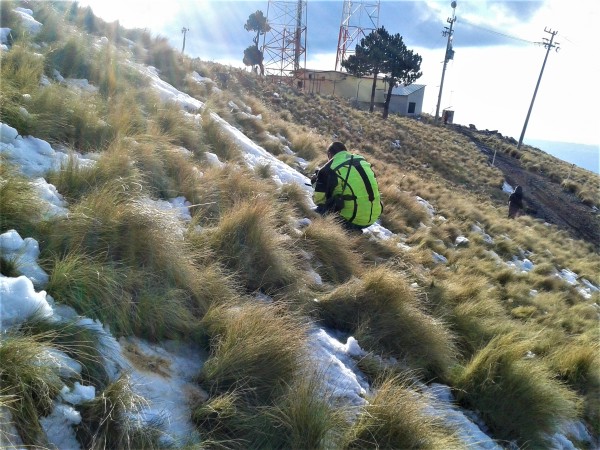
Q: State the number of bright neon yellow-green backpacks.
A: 1